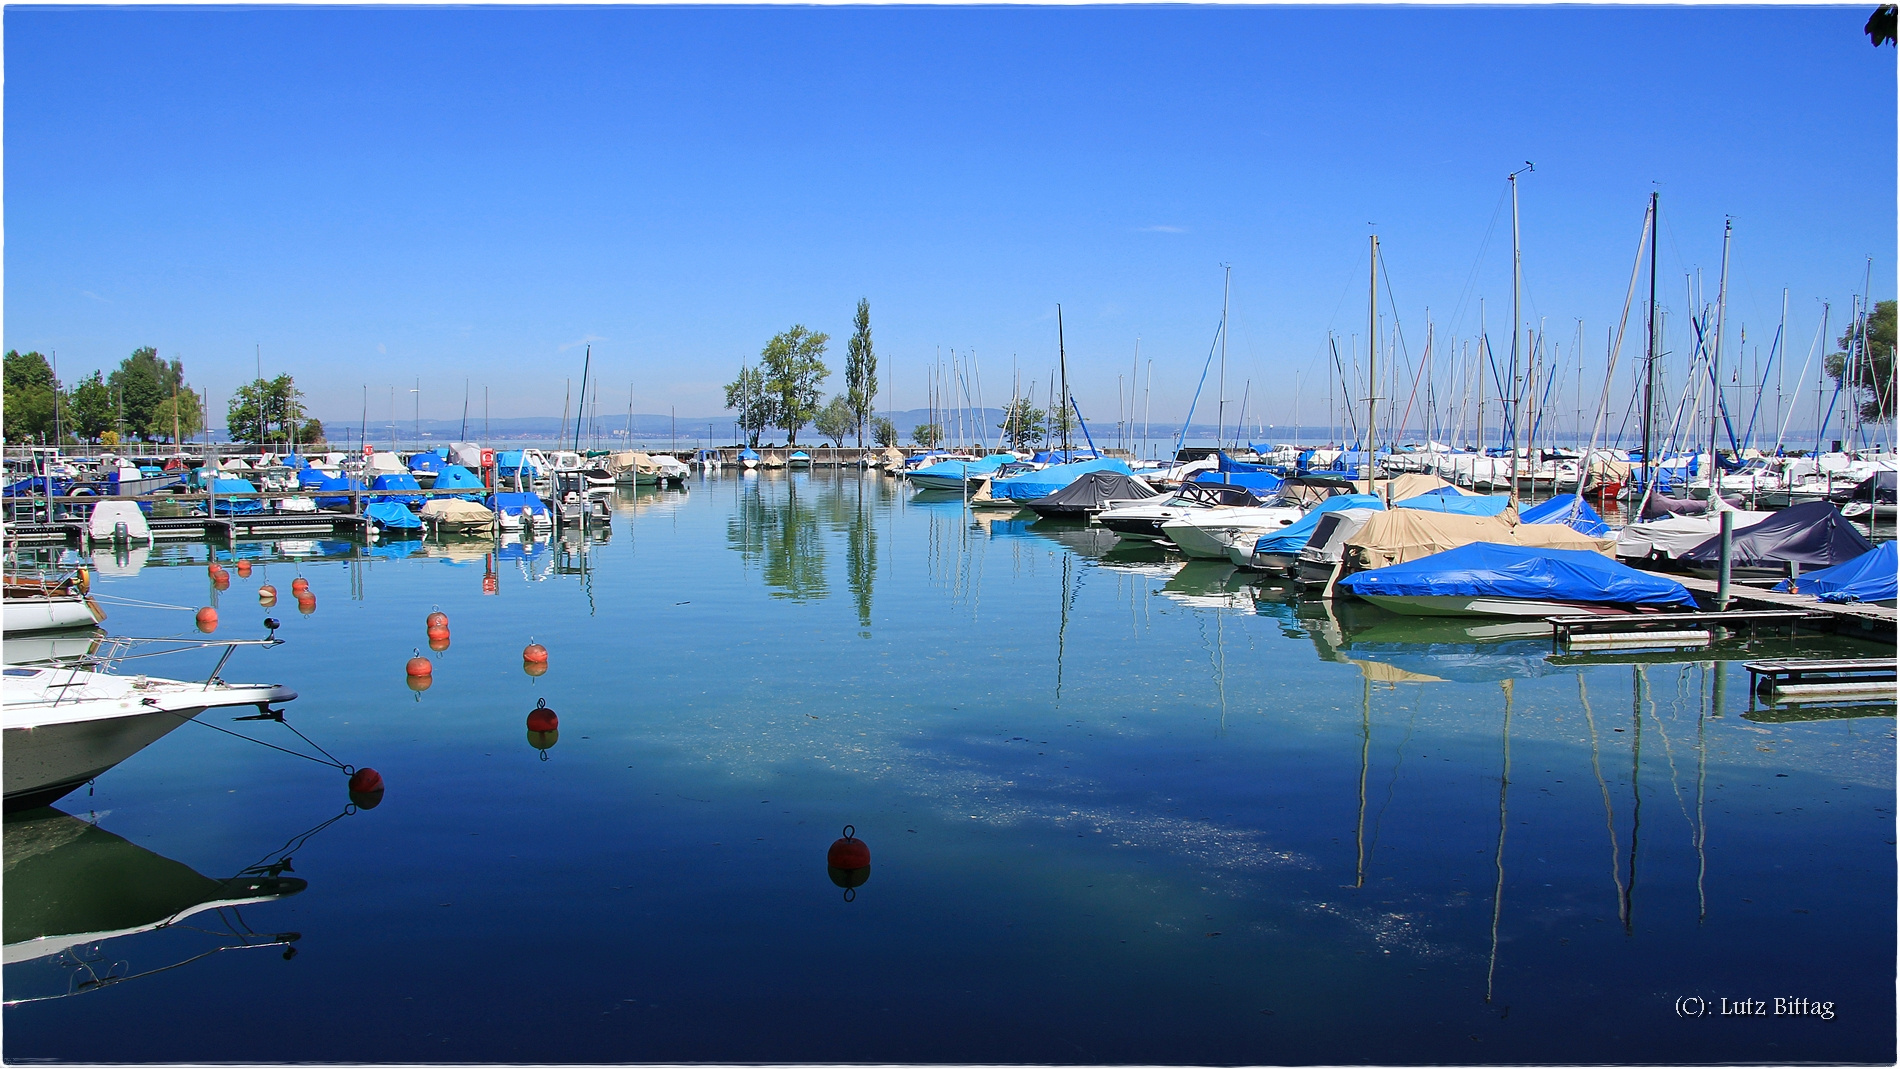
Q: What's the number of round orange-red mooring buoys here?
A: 14